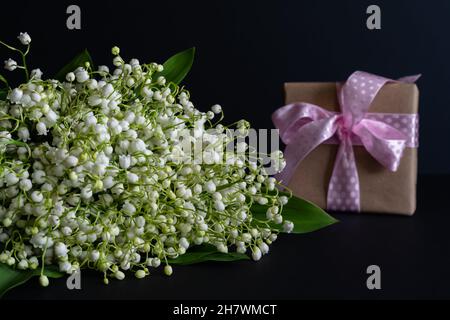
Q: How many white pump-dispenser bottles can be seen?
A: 0